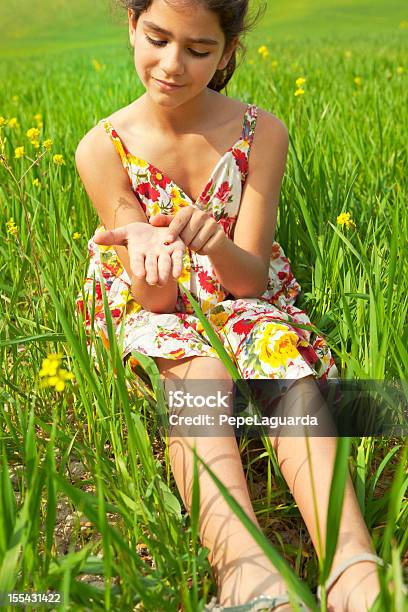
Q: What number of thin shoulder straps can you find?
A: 2